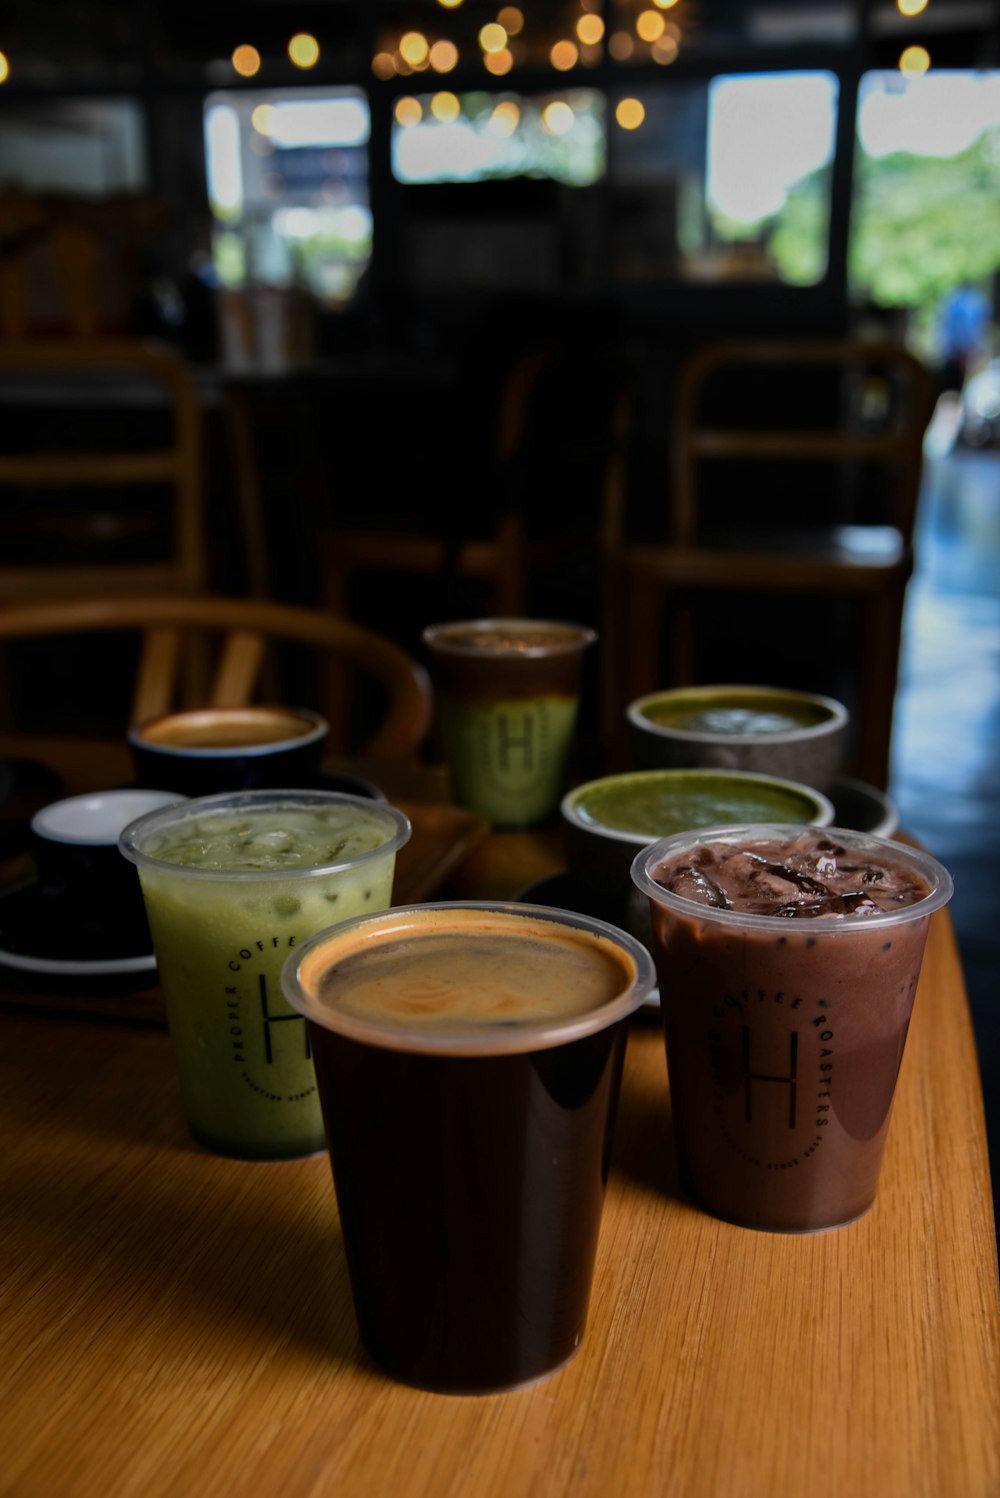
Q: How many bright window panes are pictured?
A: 4